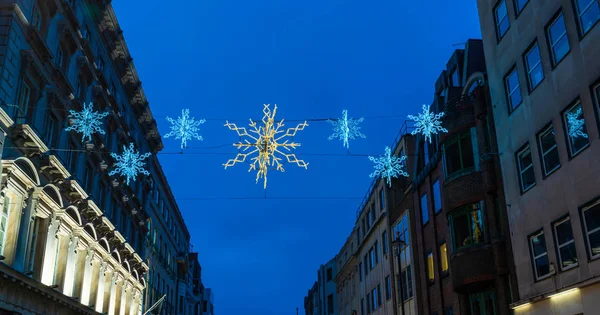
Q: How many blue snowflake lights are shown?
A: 6